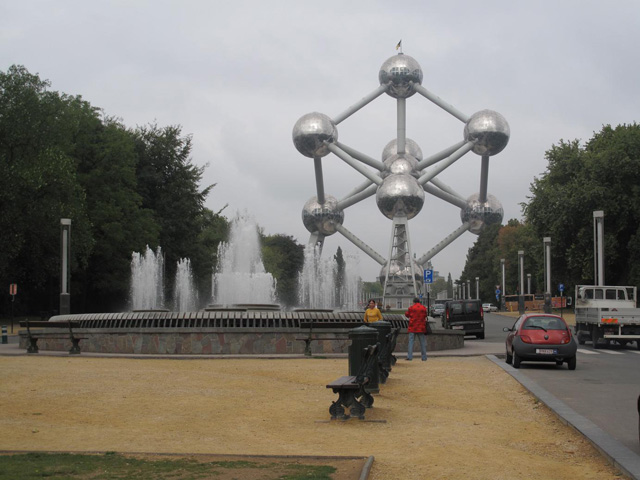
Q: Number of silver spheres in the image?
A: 9